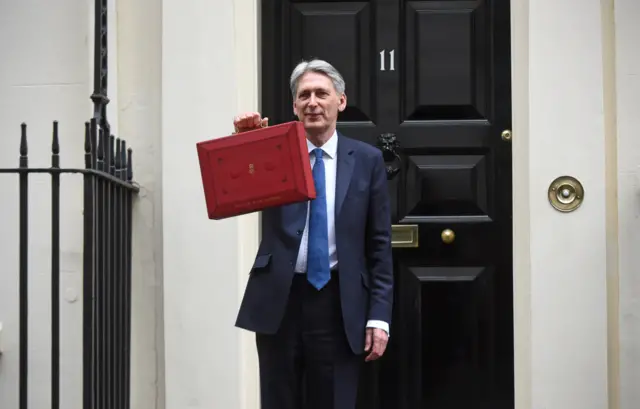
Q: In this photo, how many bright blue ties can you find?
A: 1